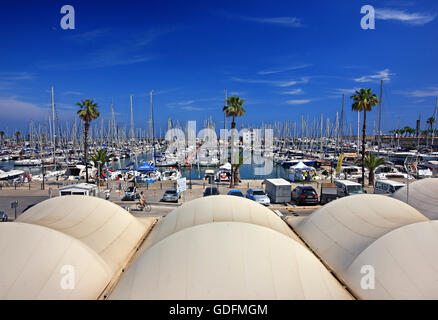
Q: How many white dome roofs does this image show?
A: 7